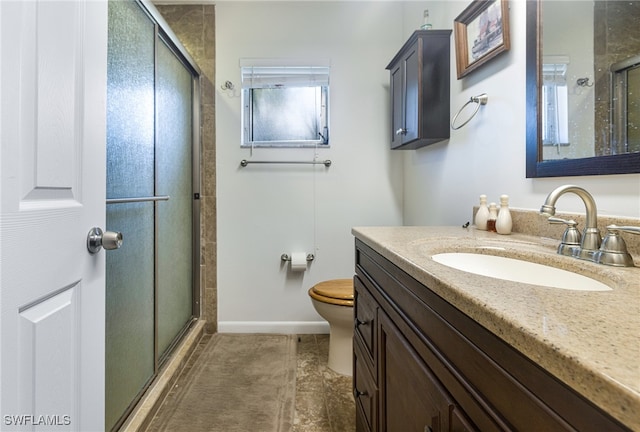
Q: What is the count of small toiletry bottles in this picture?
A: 3